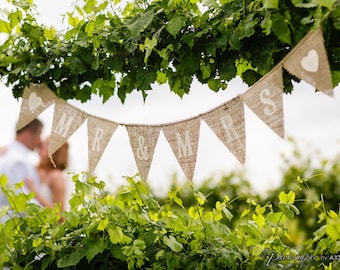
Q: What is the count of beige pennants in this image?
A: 8